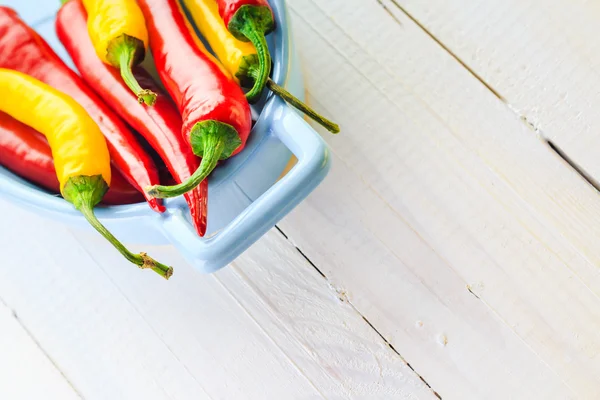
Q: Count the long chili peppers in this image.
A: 8